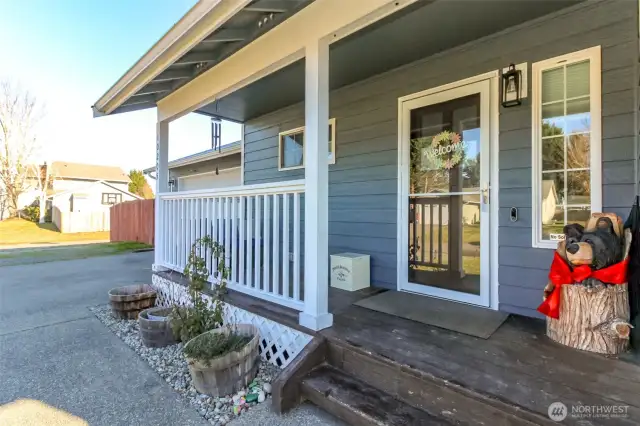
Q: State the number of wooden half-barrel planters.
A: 3